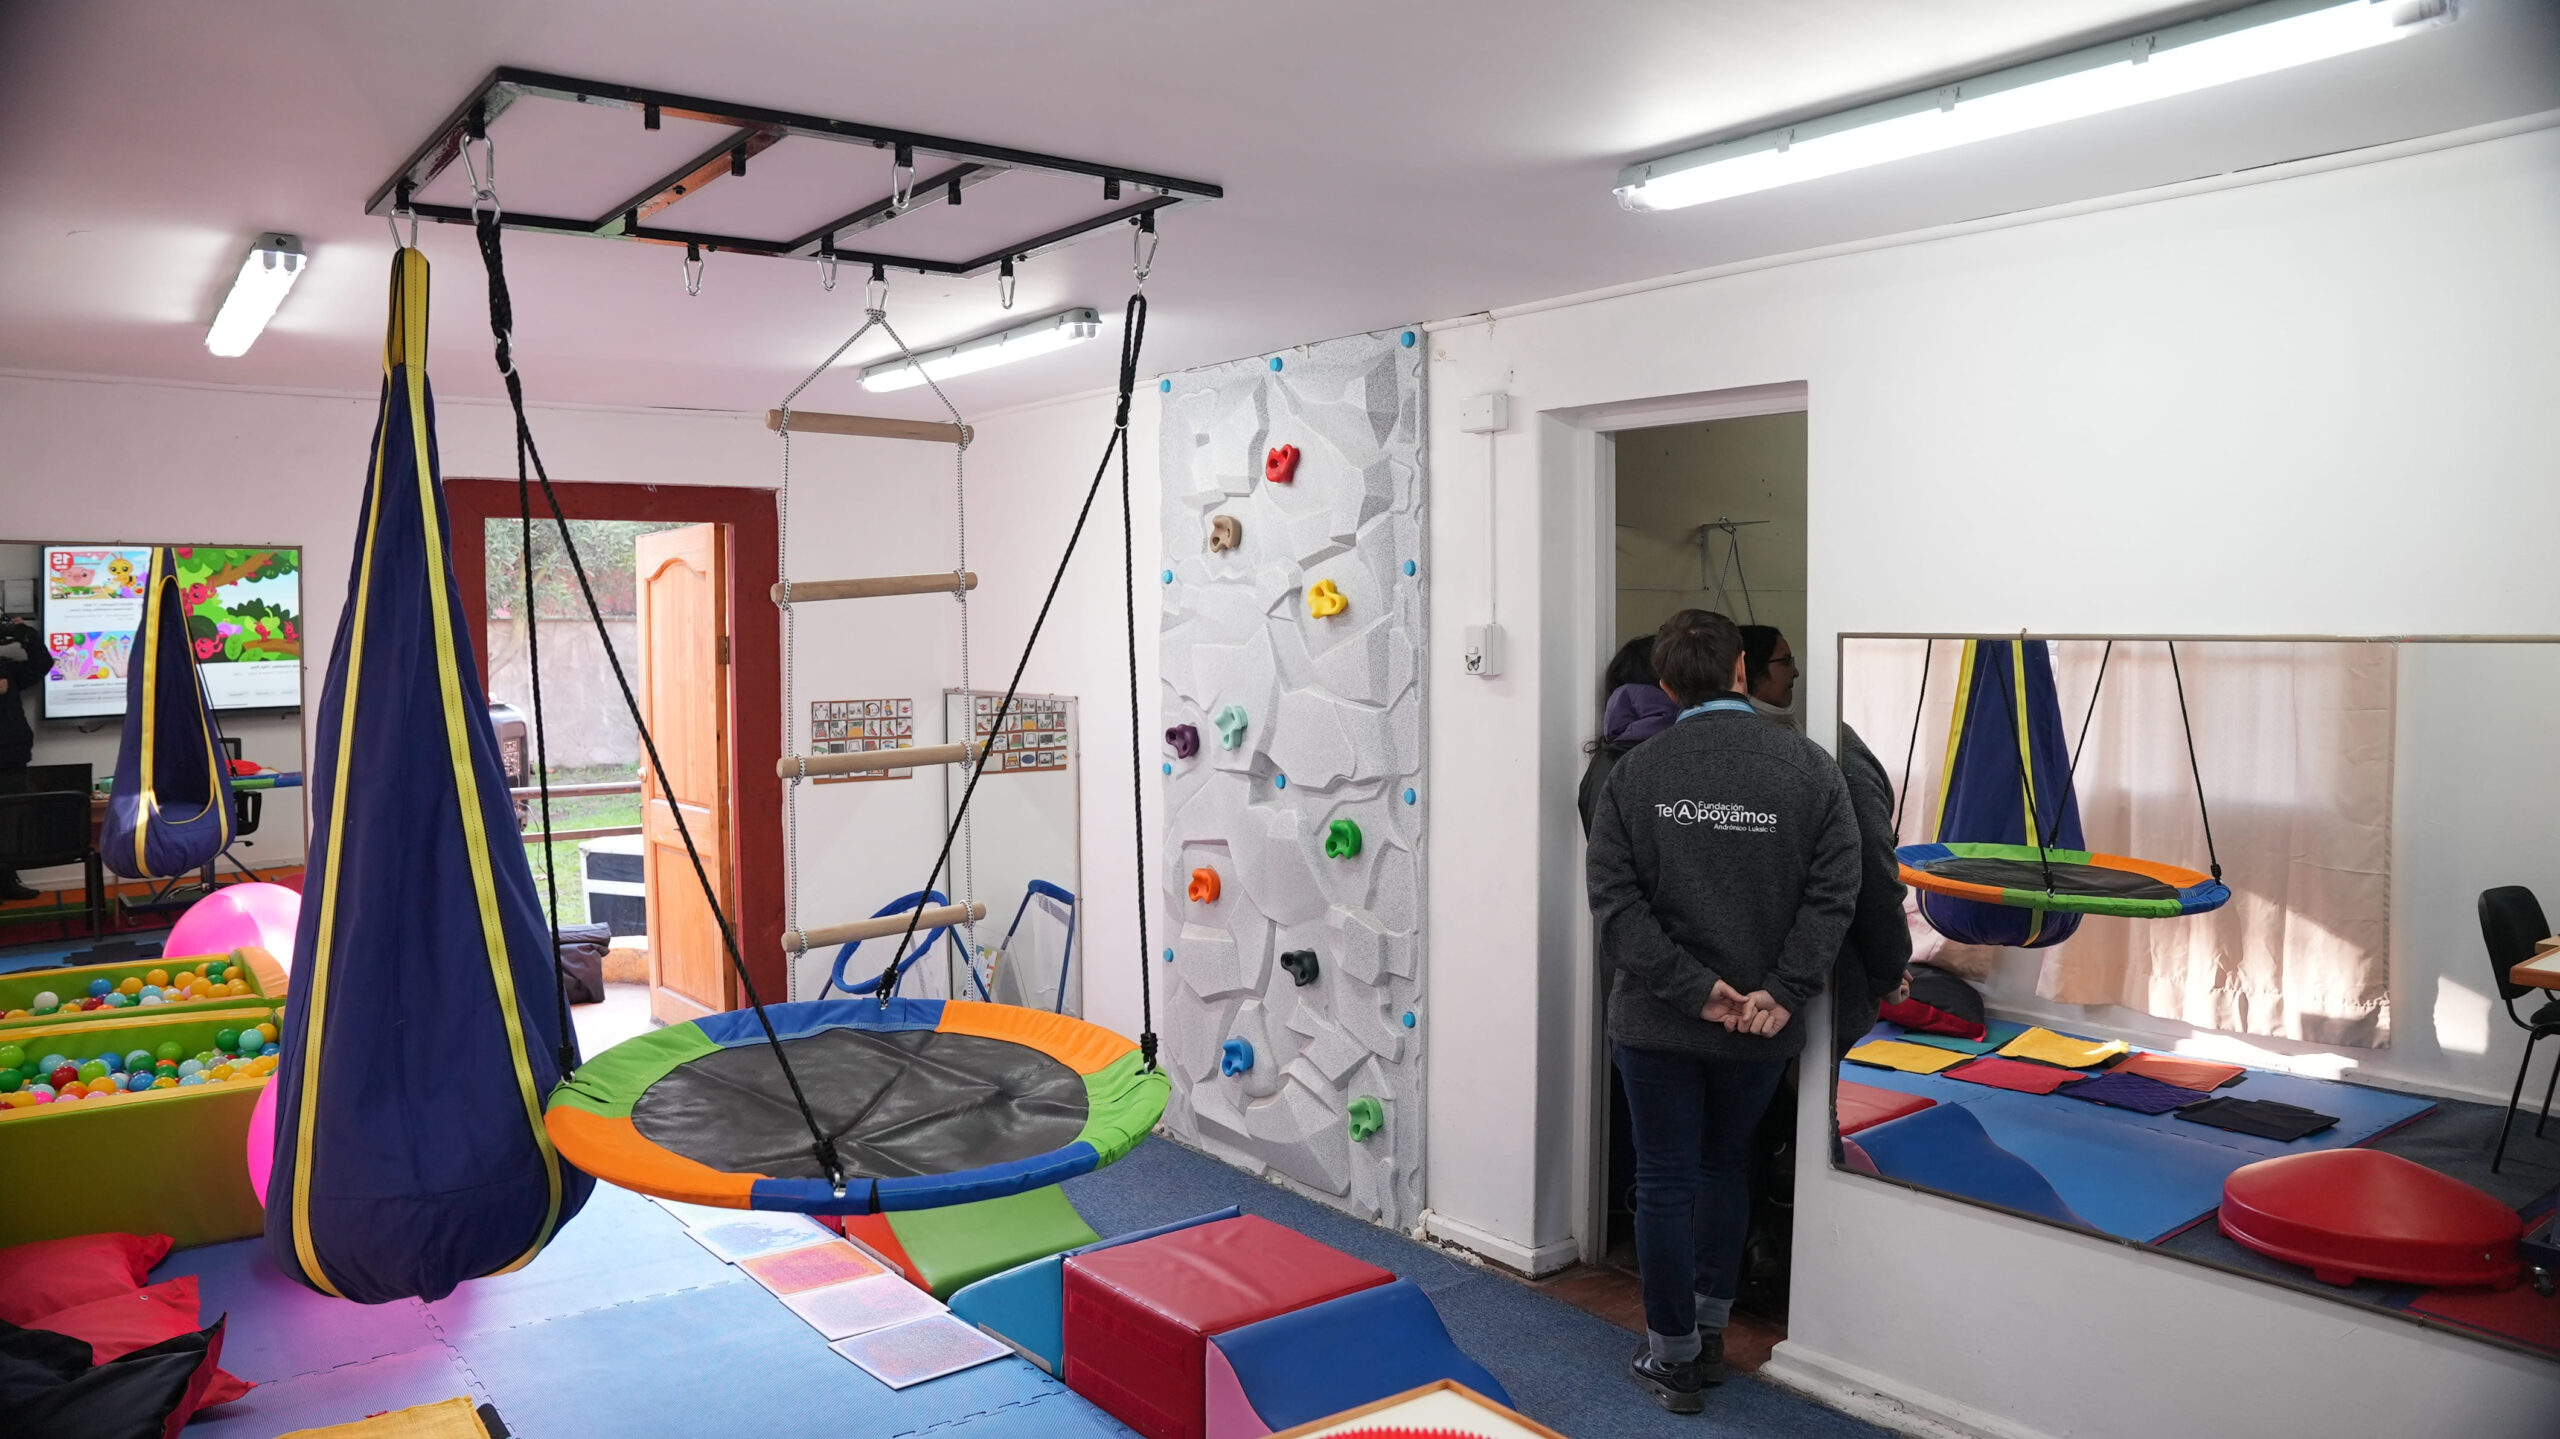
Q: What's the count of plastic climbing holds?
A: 10